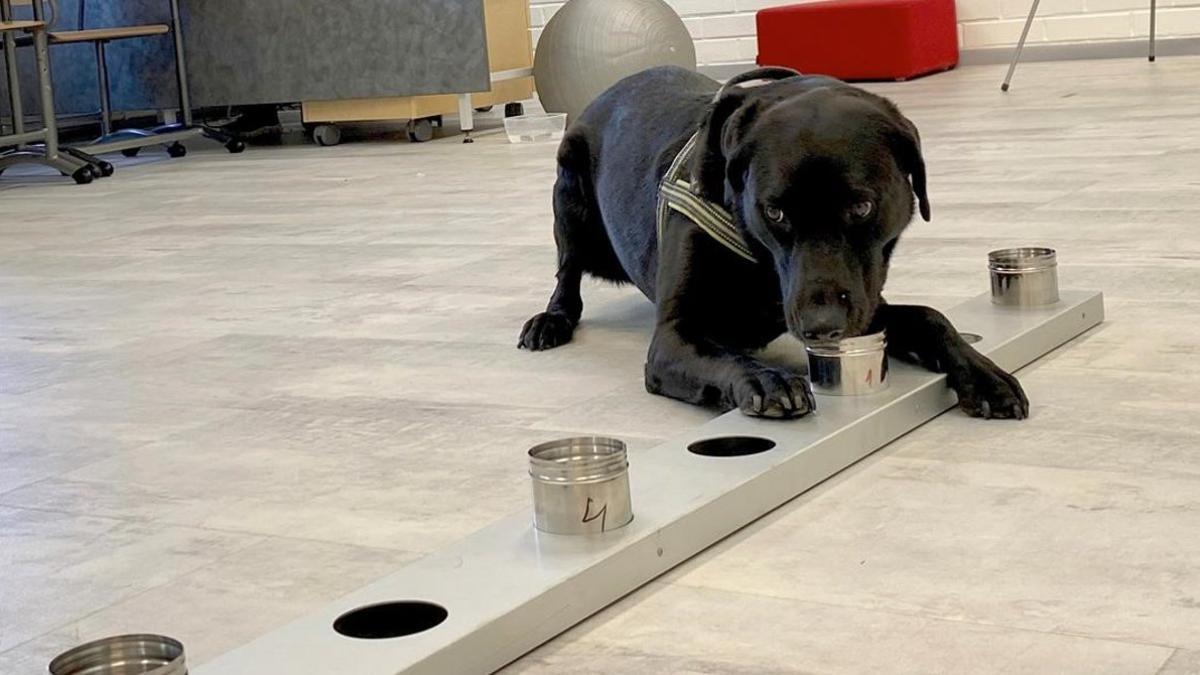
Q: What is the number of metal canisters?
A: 4